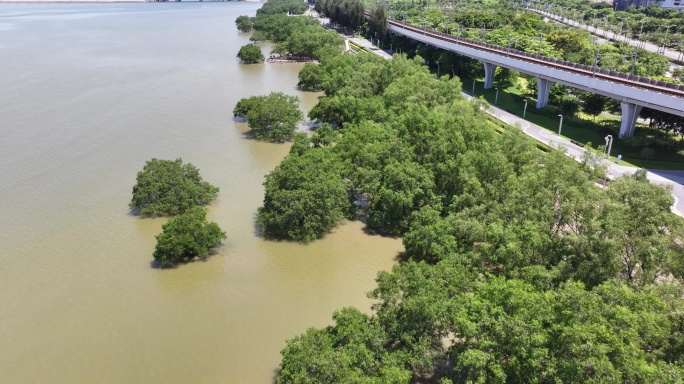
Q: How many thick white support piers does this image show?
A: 3